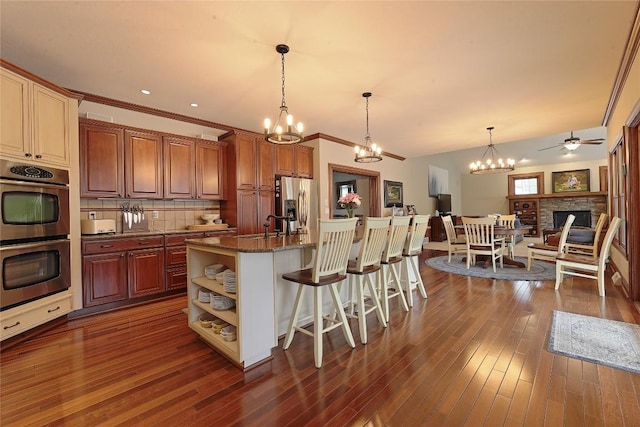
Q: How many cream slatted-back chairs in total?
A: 11